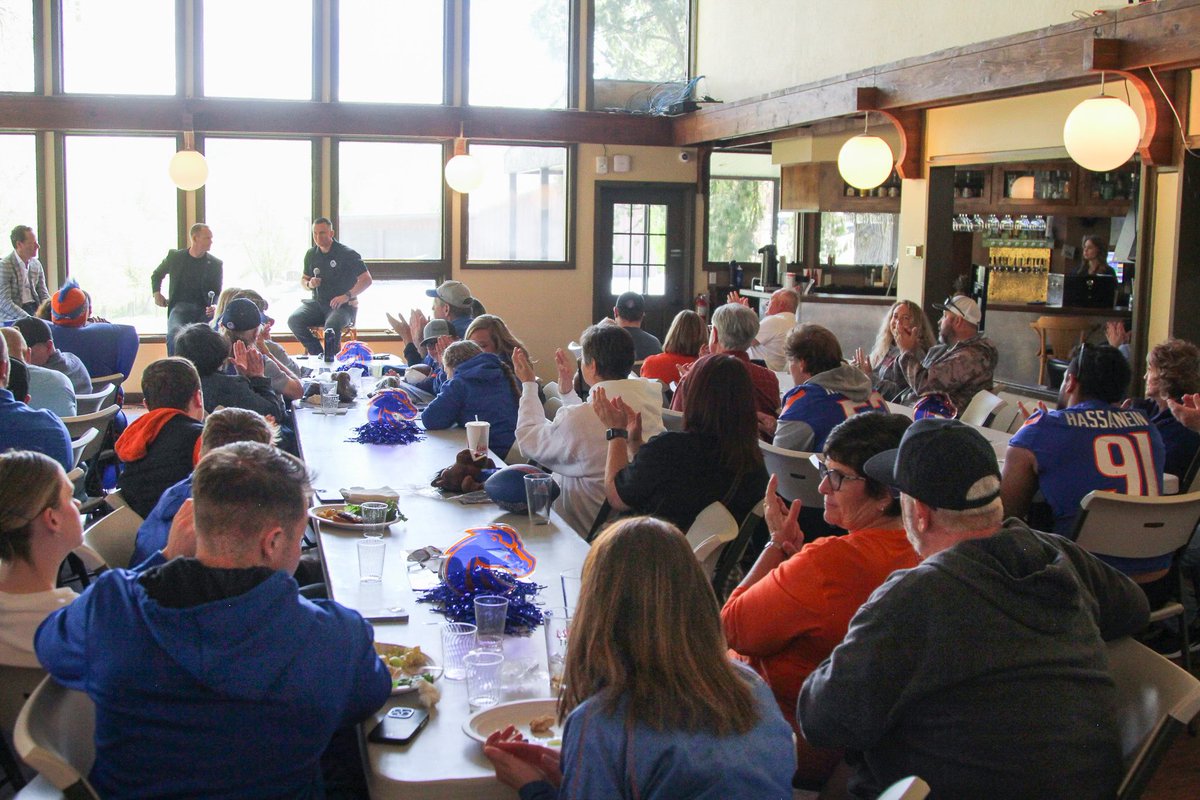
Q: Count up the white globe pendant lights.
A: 4